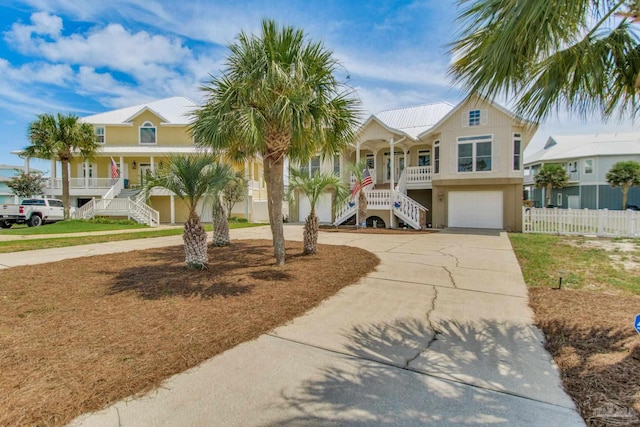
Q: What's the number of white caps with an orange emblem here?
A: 0